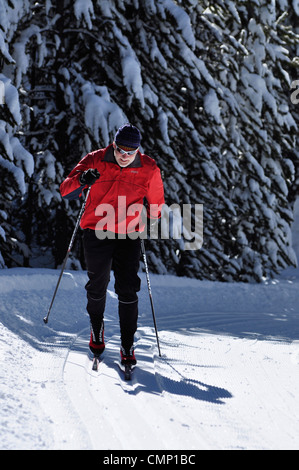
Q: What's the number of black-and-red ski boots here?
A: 2